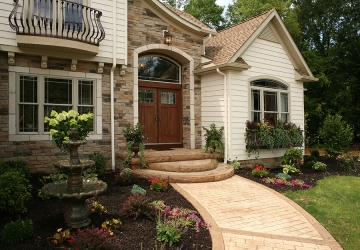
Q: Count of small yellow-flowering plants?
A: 3